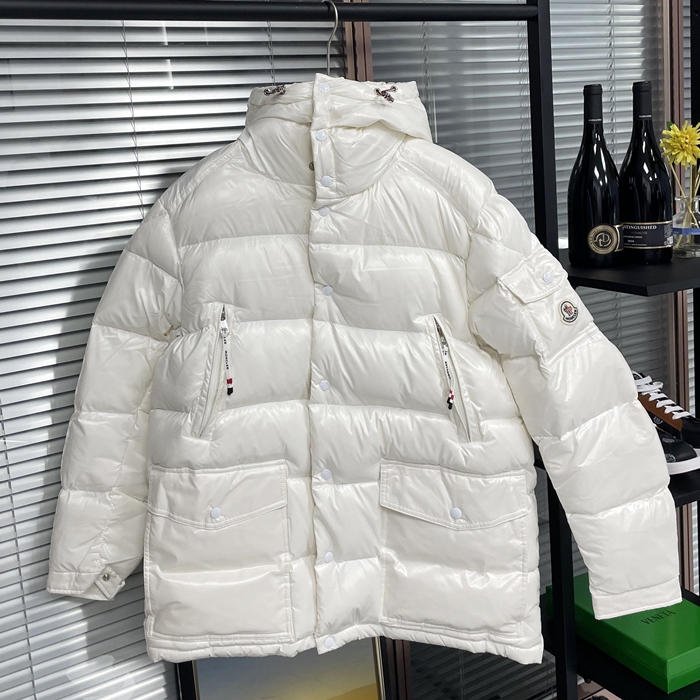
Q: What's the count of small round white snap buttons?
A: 12